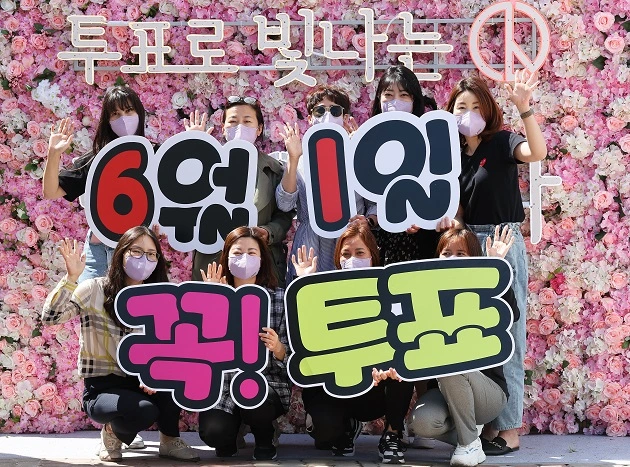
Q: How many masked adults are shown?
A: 9